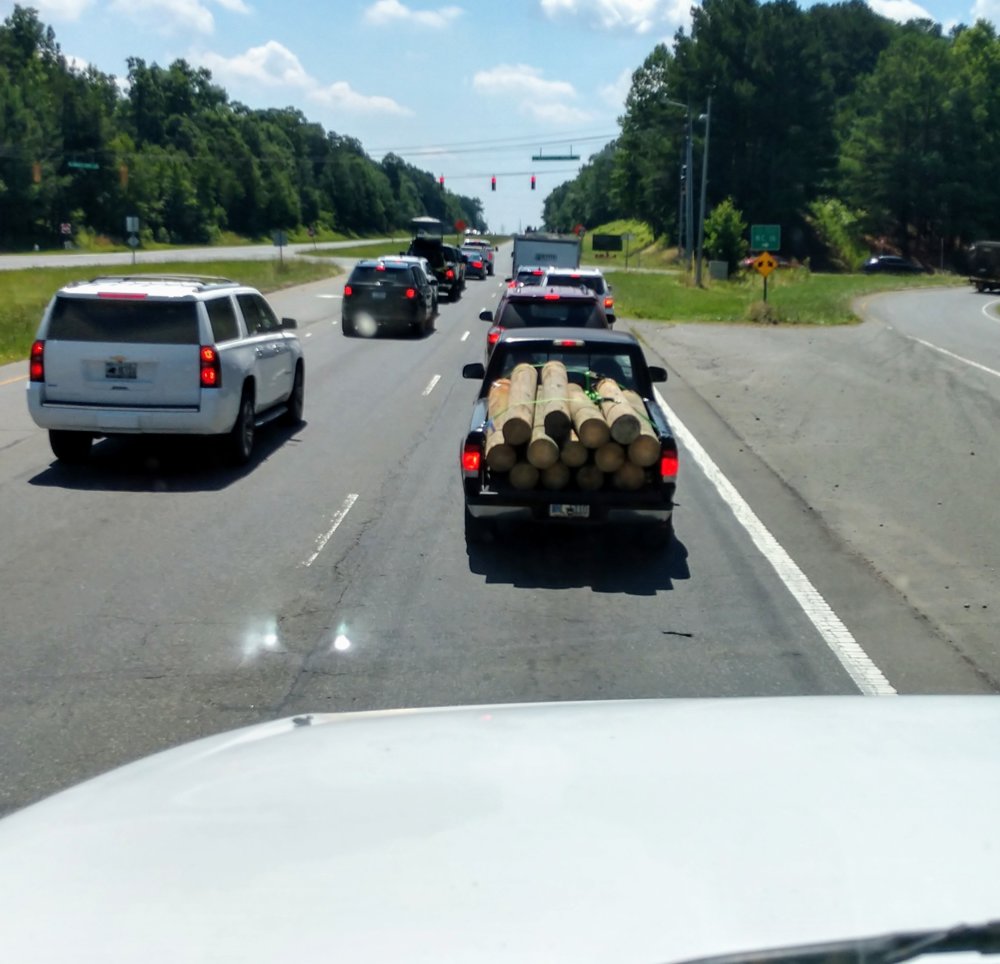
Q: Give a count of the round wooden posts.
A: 13